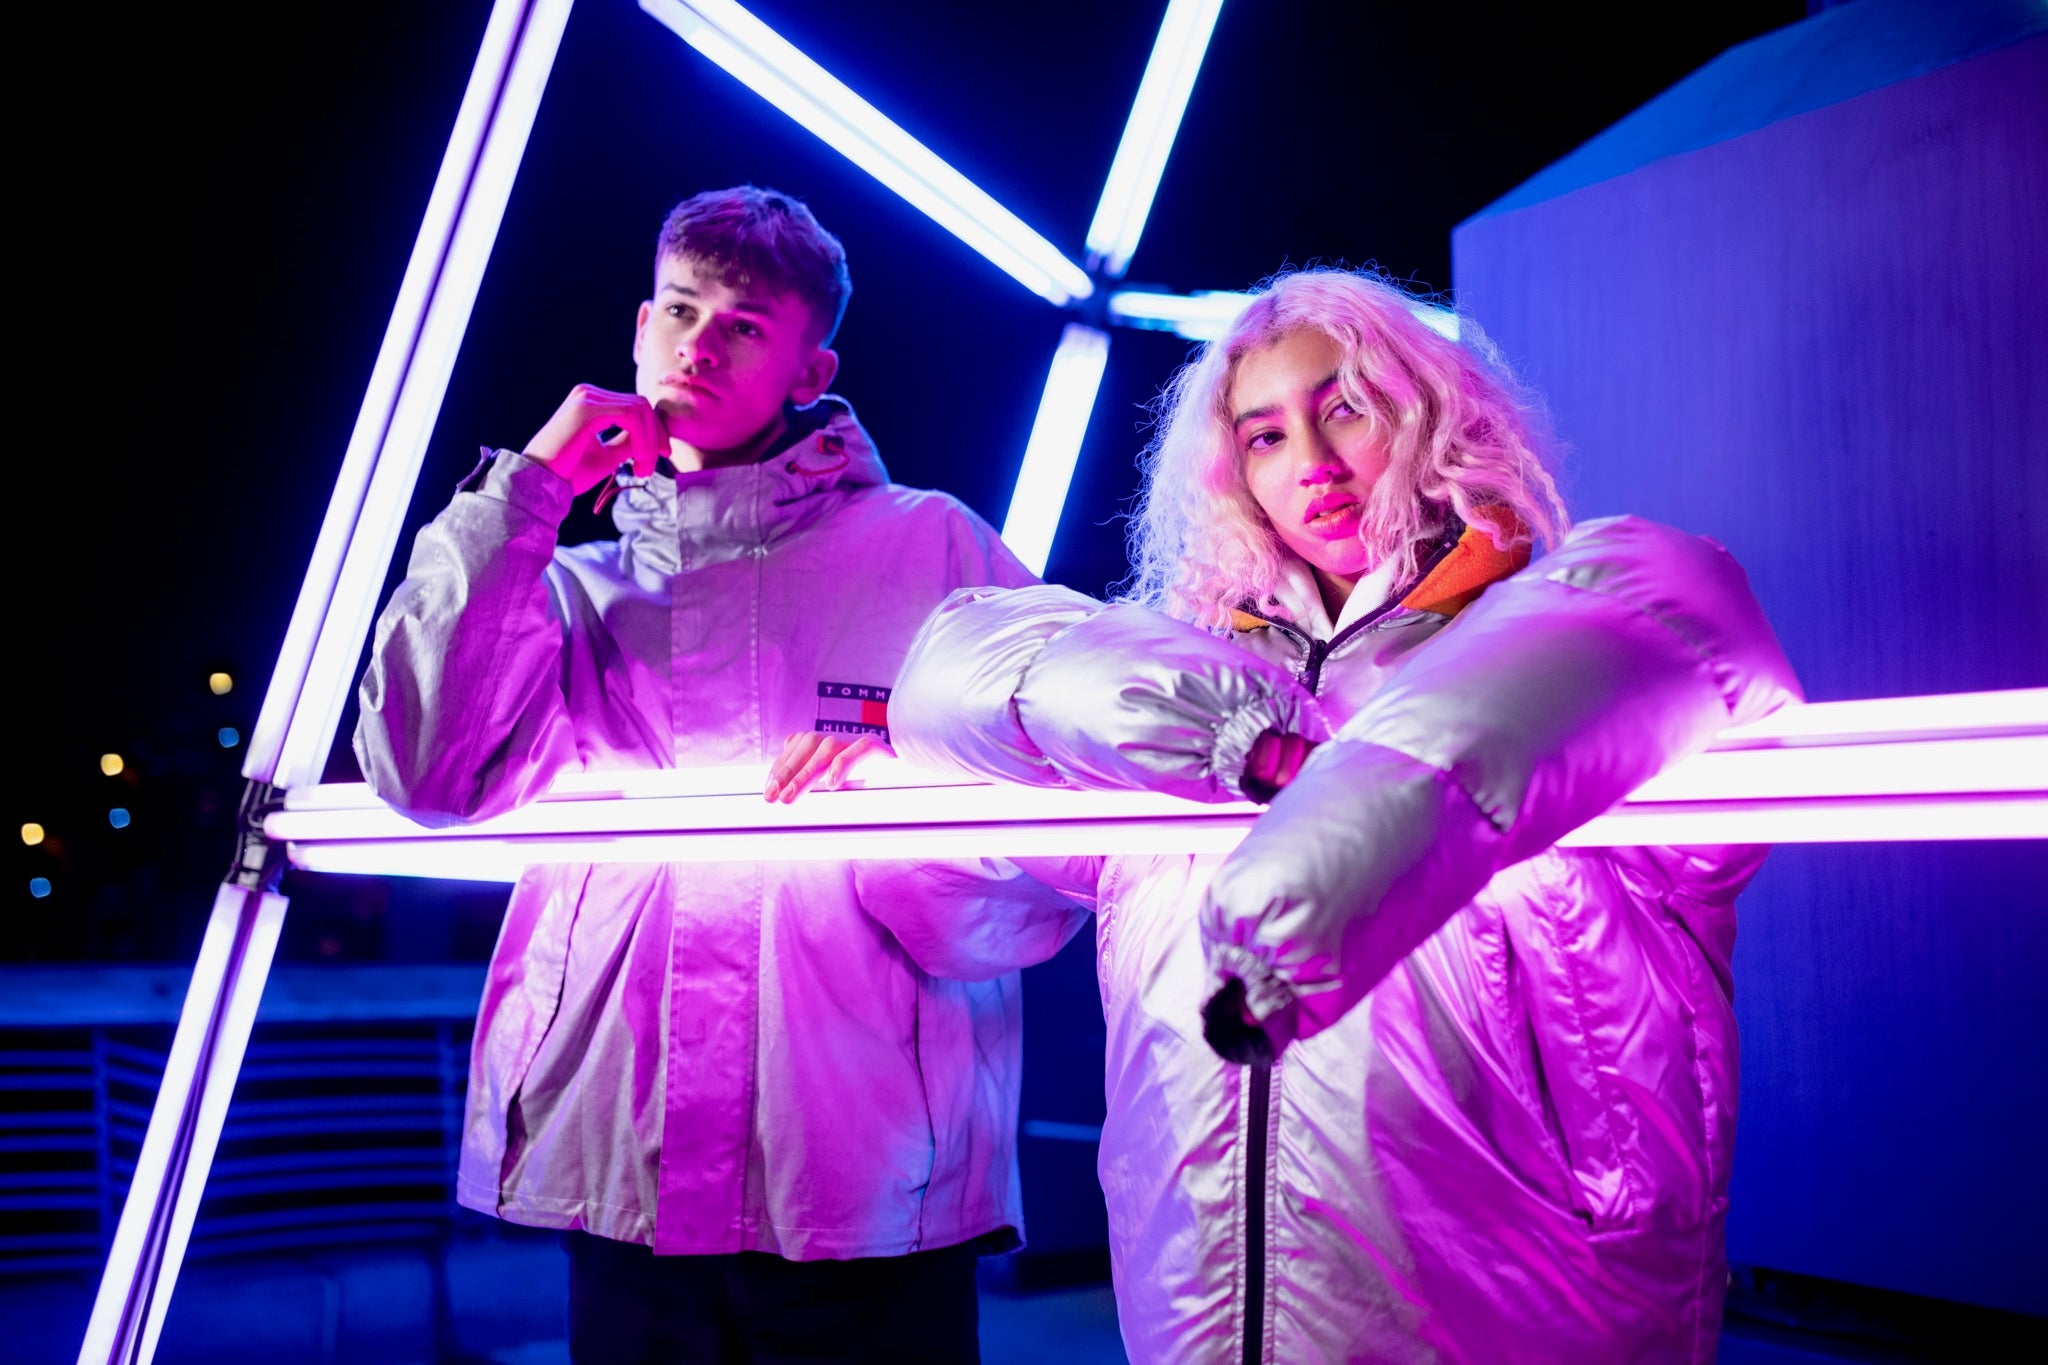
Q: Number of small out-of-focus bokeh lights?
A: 6